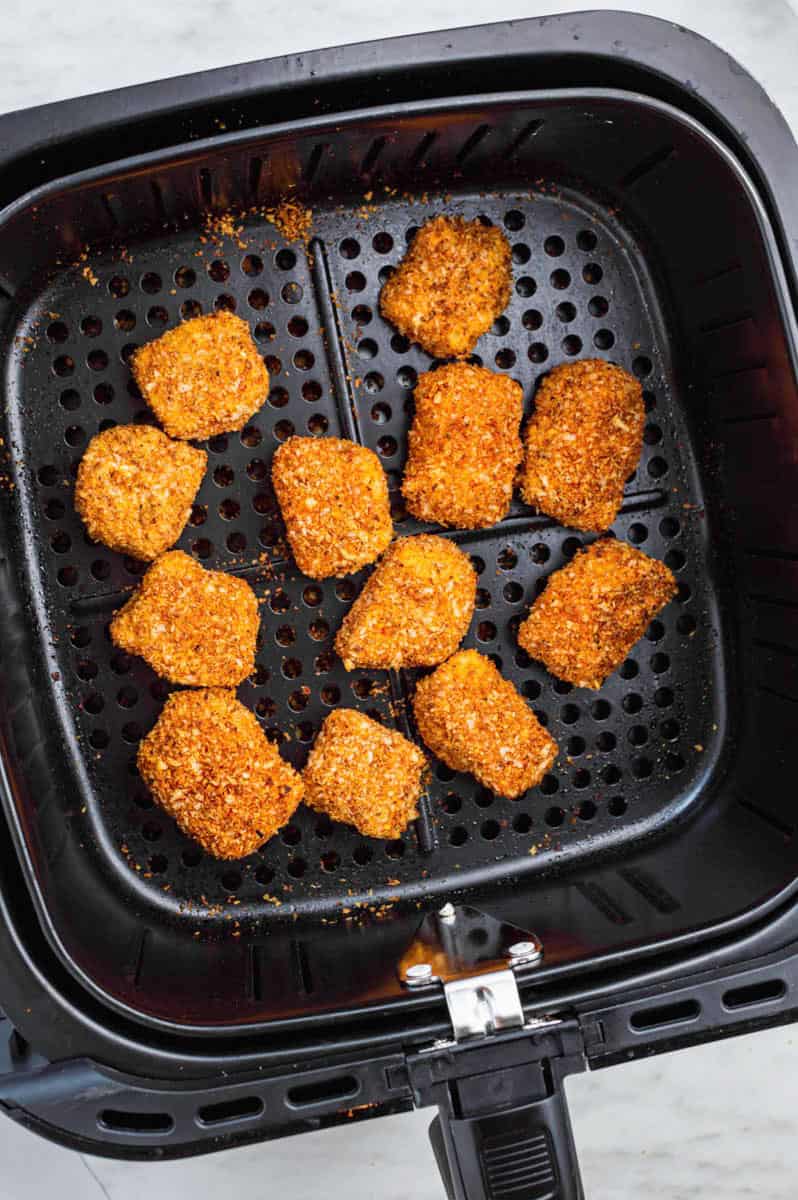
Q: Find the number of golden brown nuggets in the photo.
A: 12